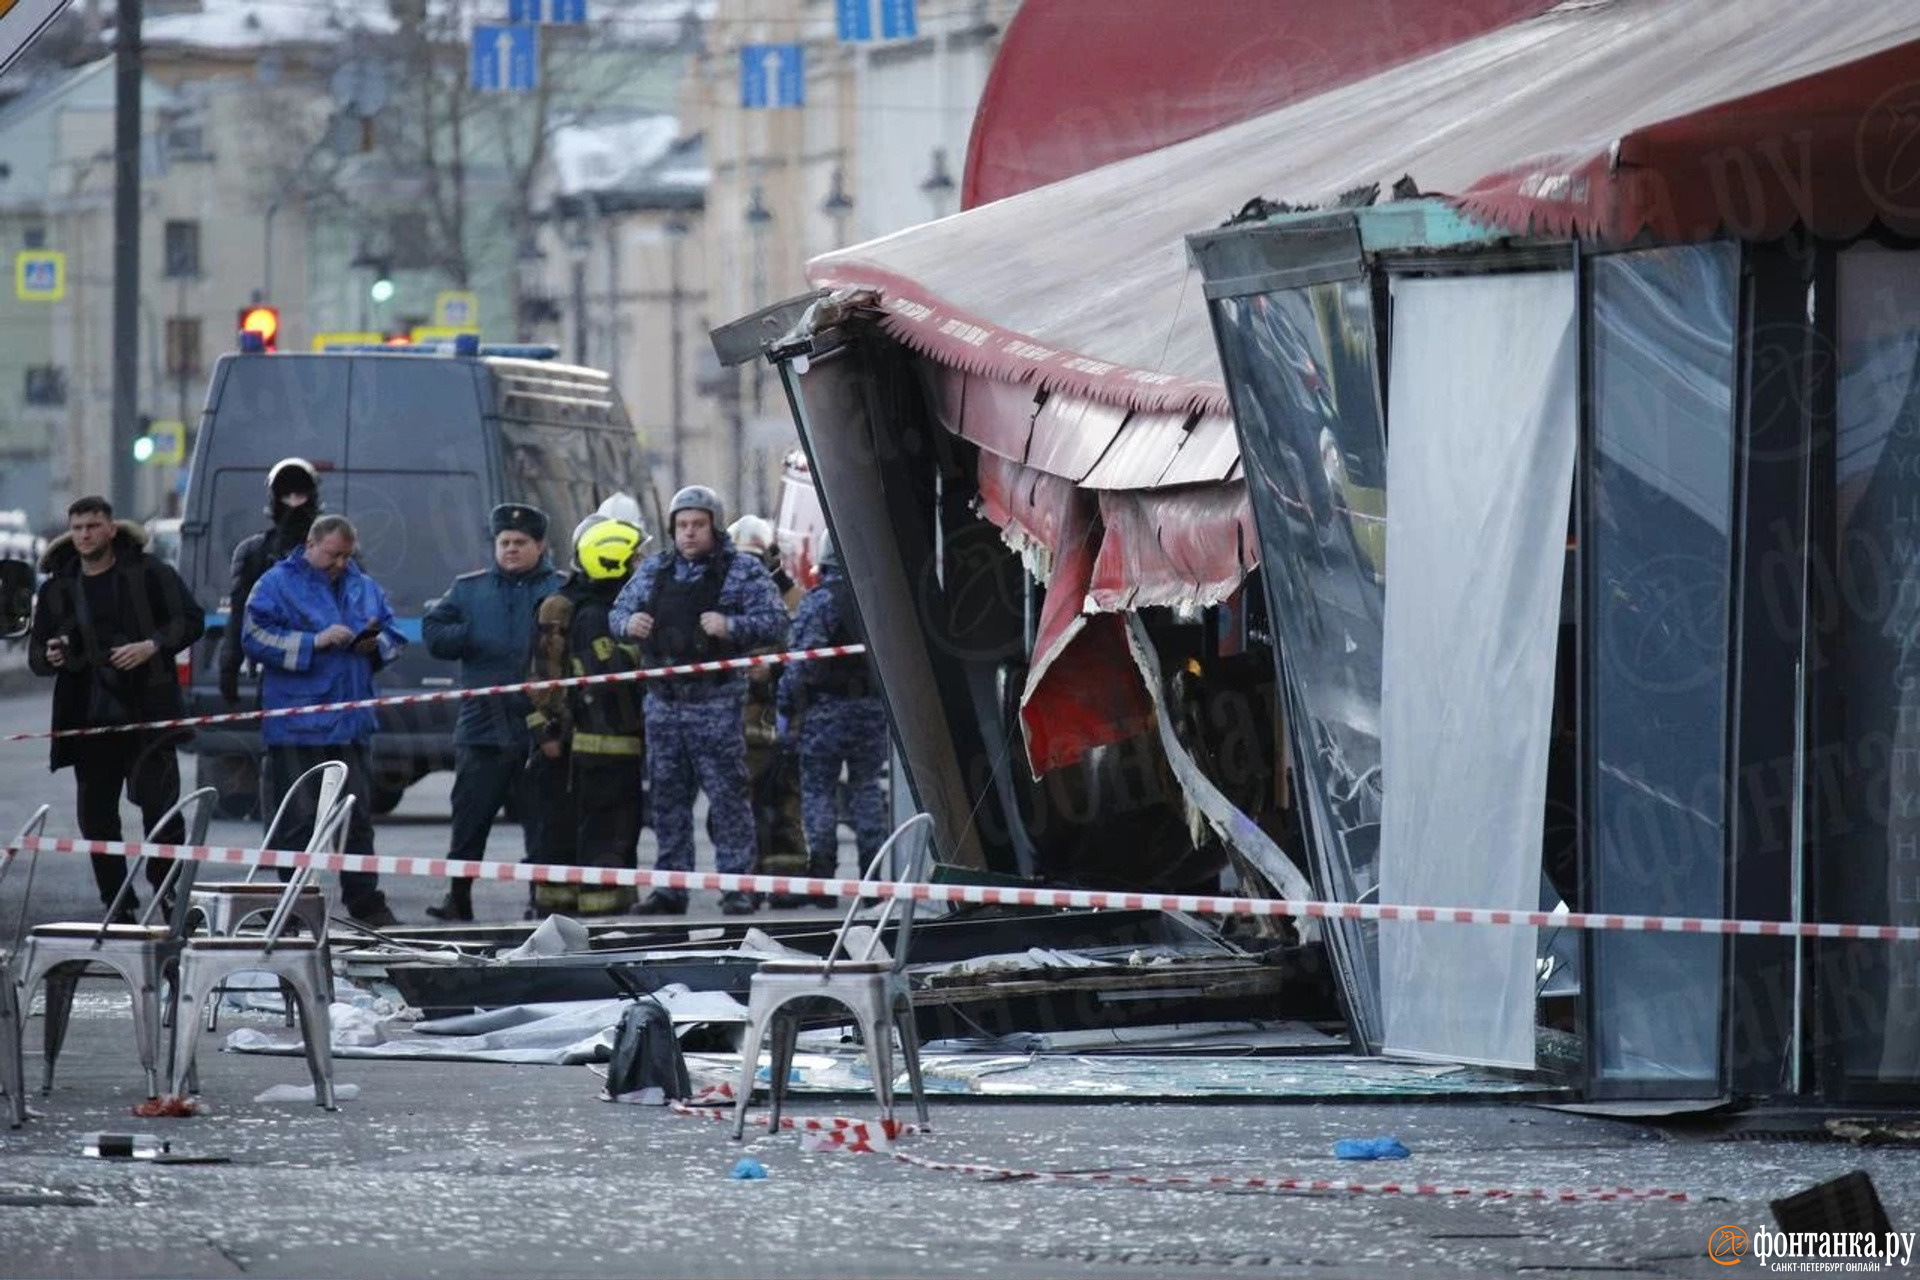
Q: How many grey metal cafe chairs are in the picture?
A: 5